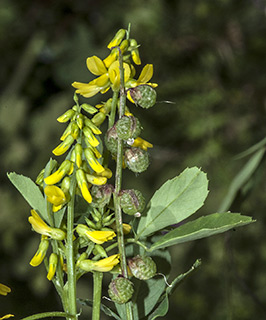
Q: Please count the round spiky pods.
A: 8